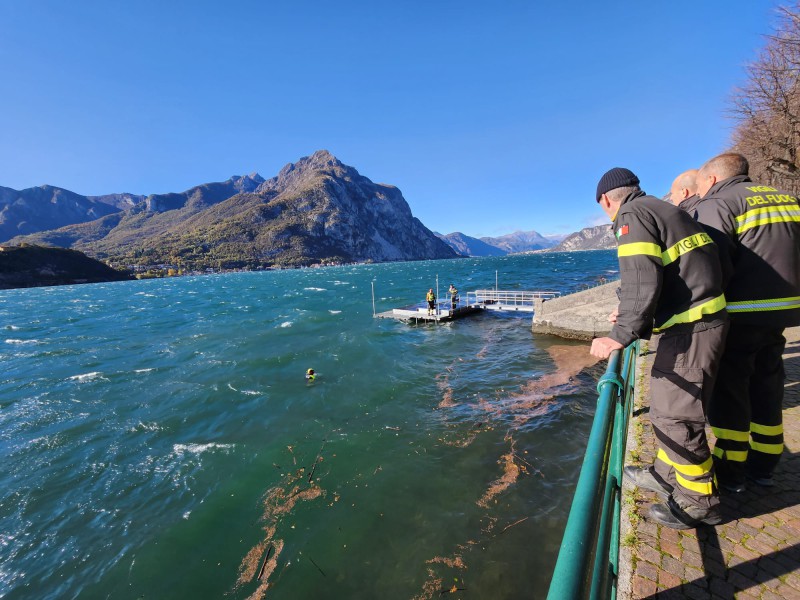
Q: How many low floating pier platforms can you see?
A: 1